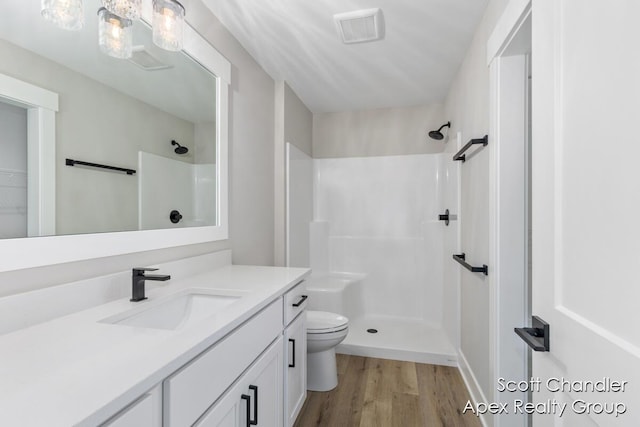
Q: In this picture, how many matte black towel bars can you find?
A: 2